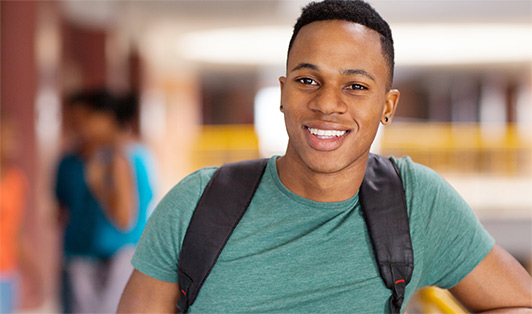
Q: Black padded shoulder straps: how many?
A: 2